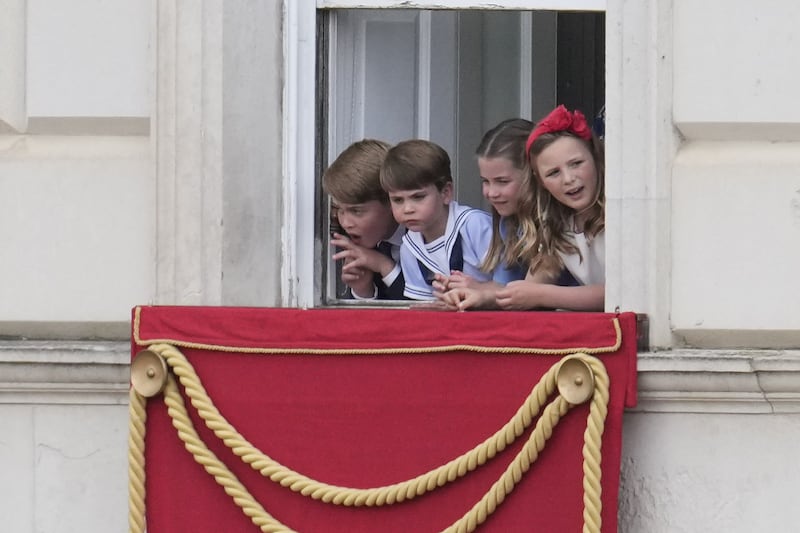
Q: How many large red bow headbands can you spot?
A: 1